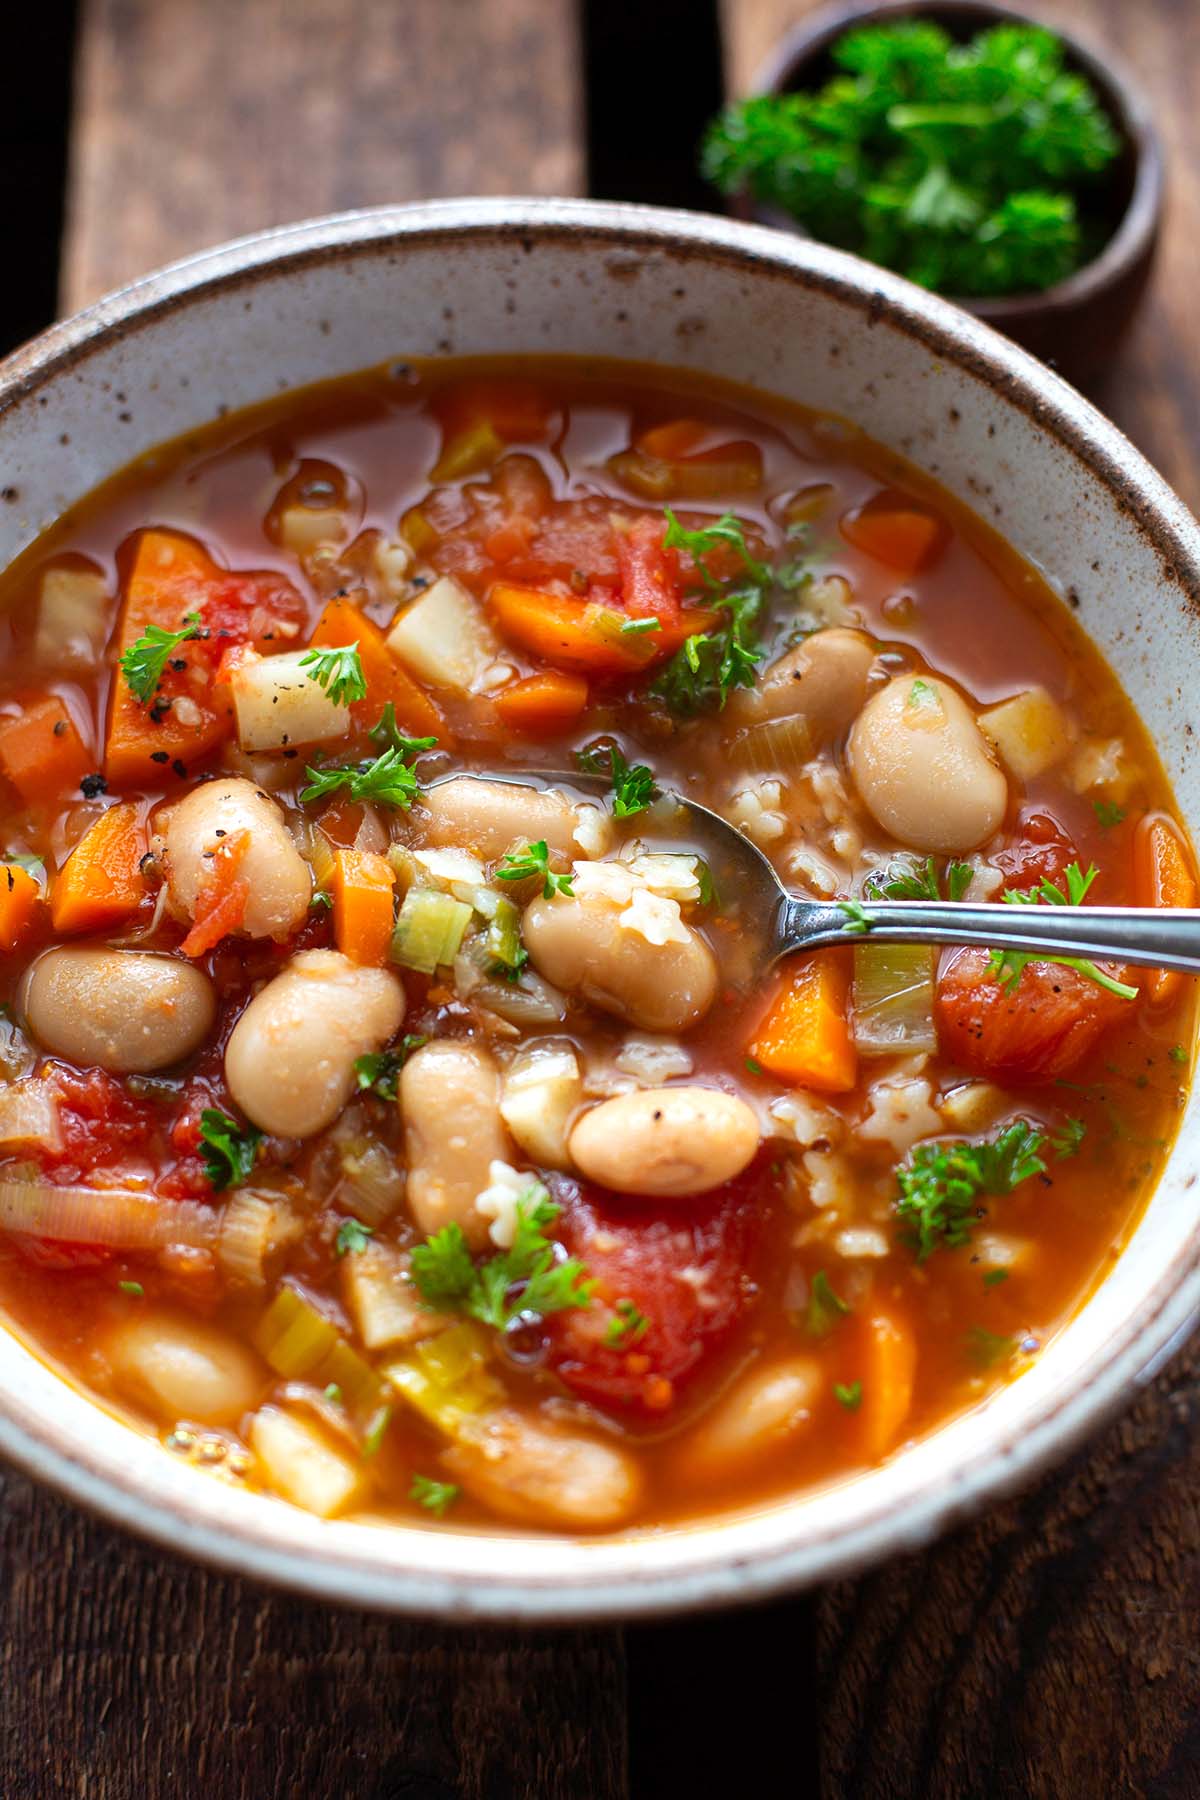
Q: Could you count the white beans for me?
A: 12